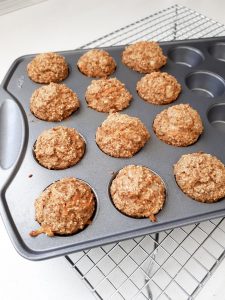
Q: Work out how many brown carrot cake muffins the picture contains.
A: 12